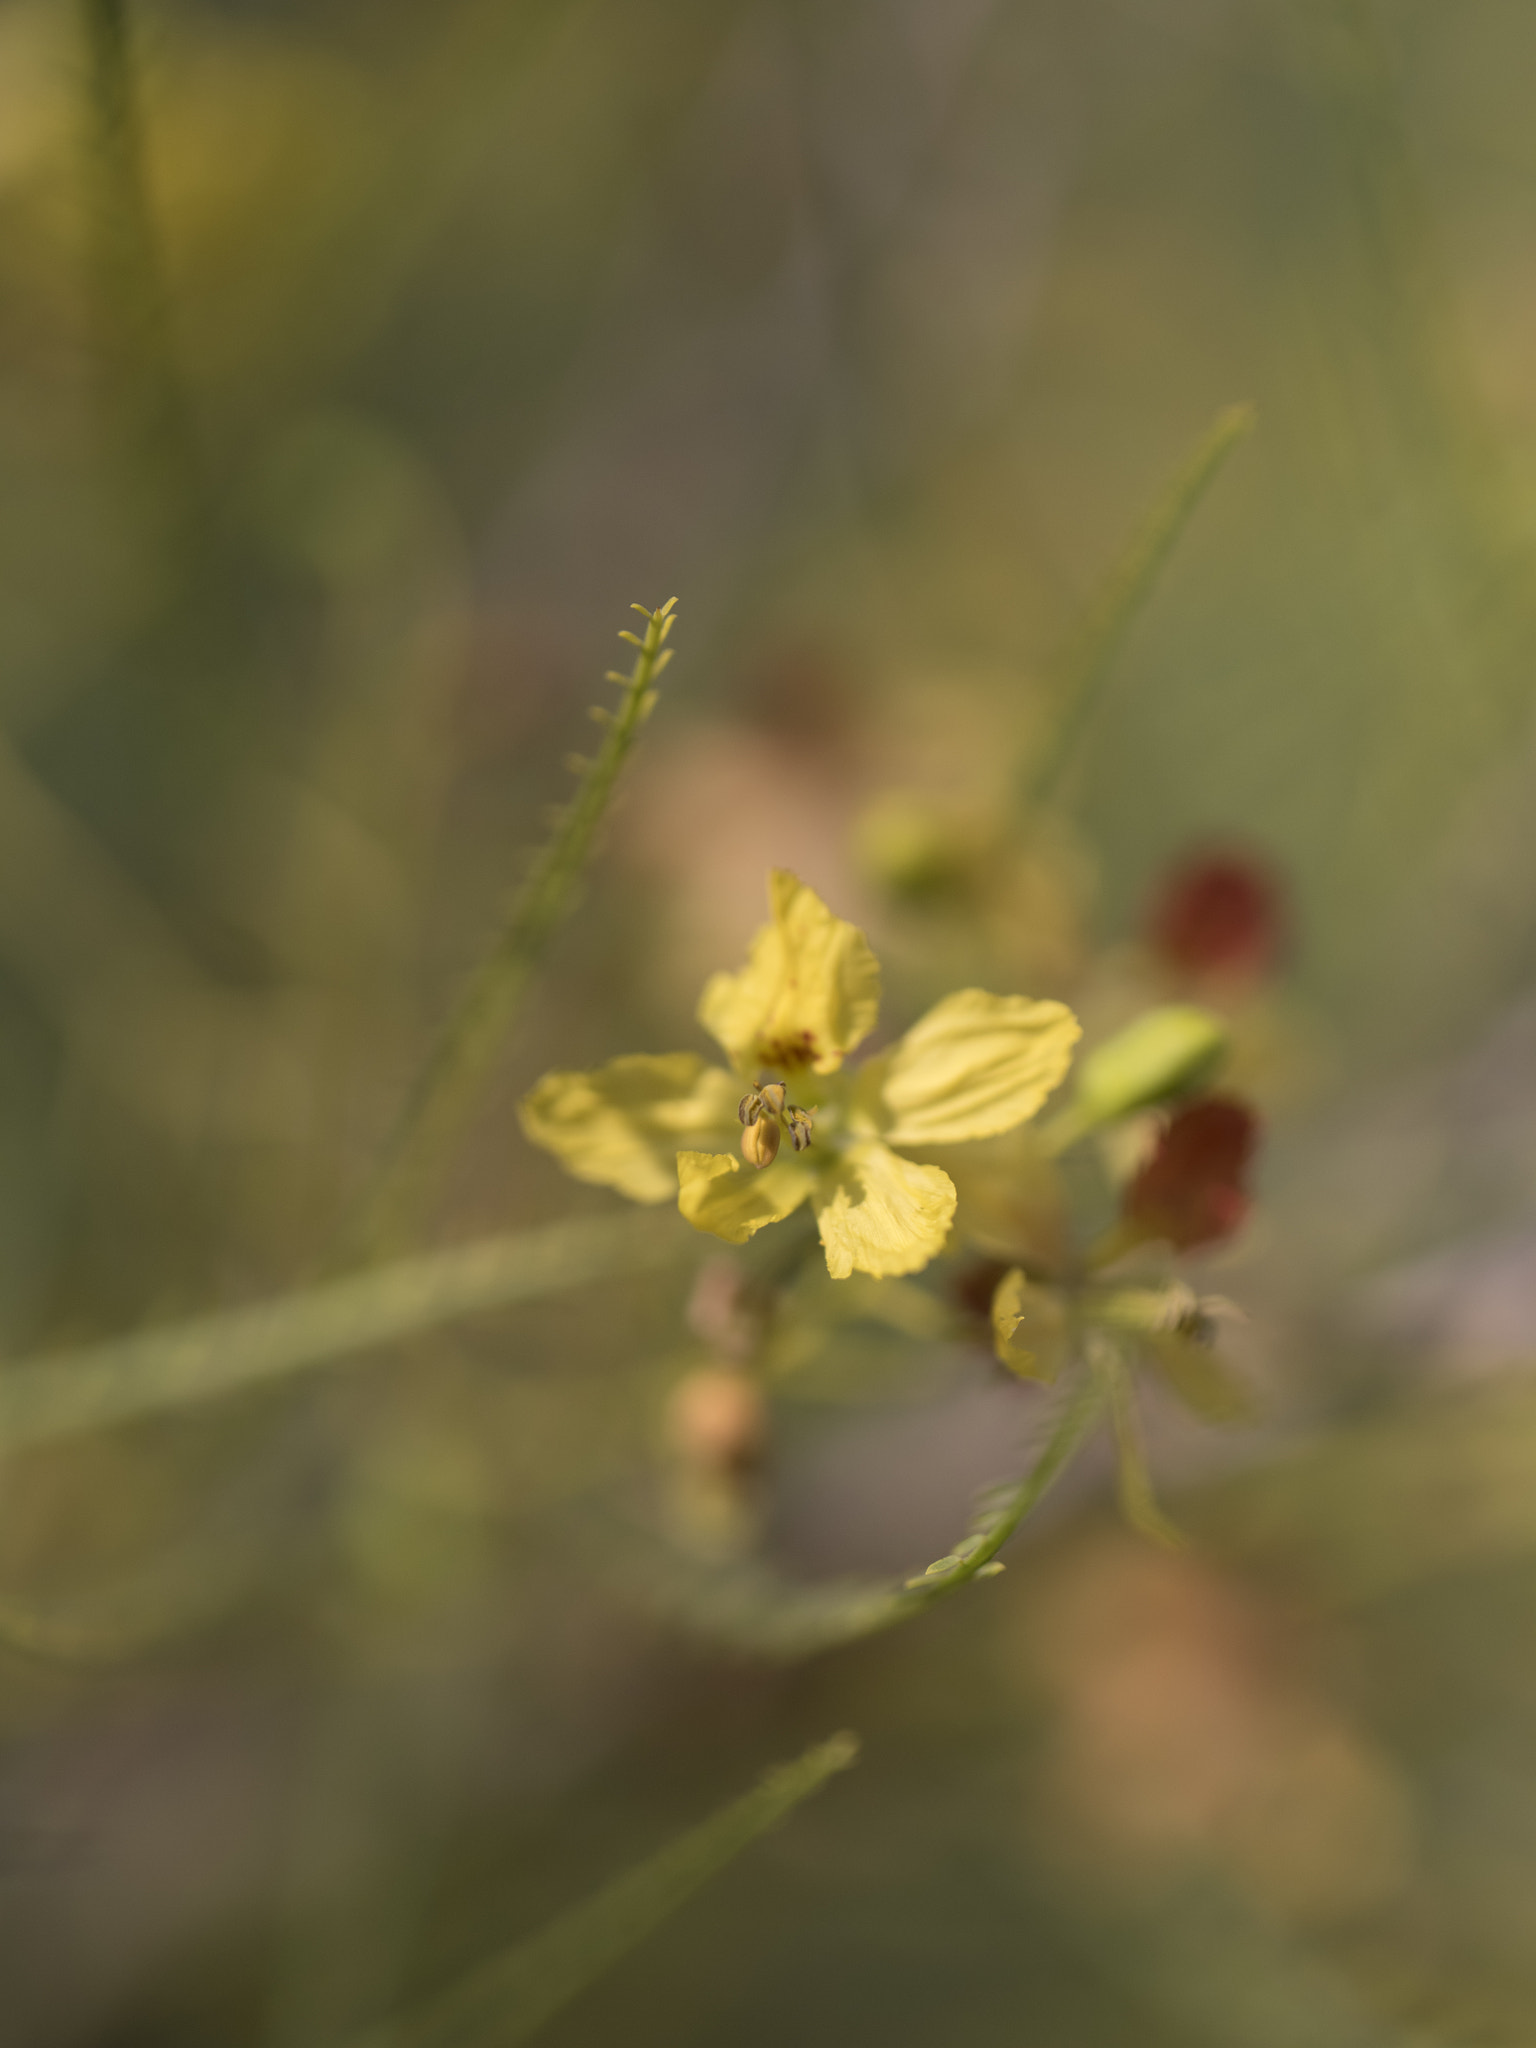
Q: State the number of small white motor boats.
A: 0